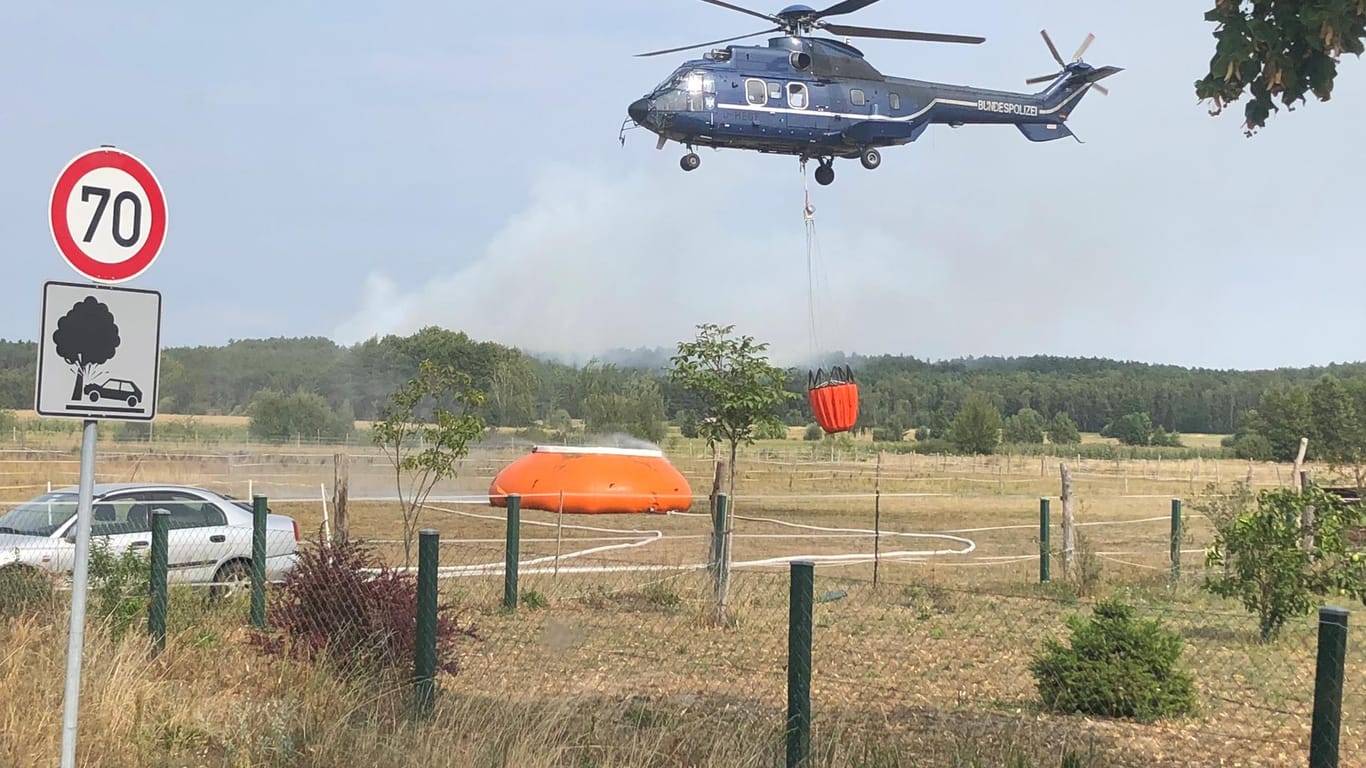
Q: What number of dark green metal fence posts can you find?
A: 9